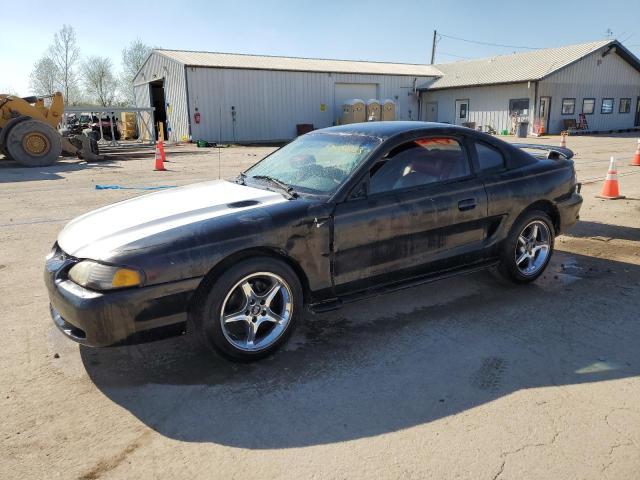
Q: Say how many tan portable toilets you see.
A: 3